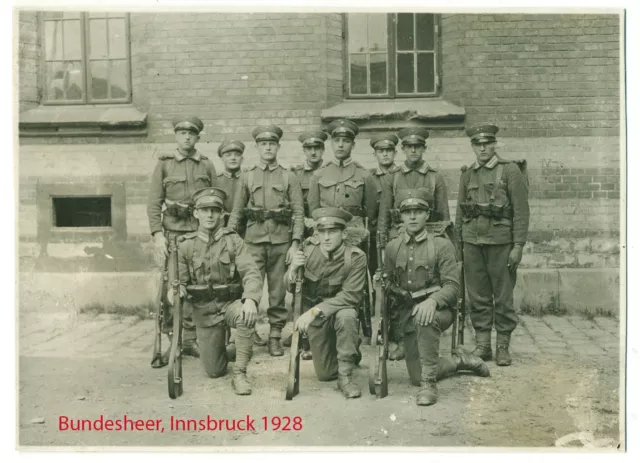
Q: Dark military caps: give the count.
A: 11